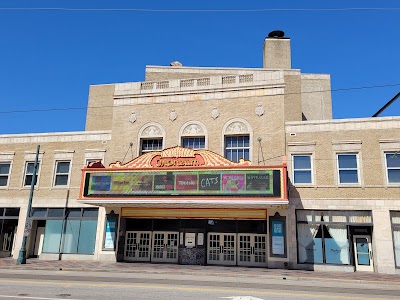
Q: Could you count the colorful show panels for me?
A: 8